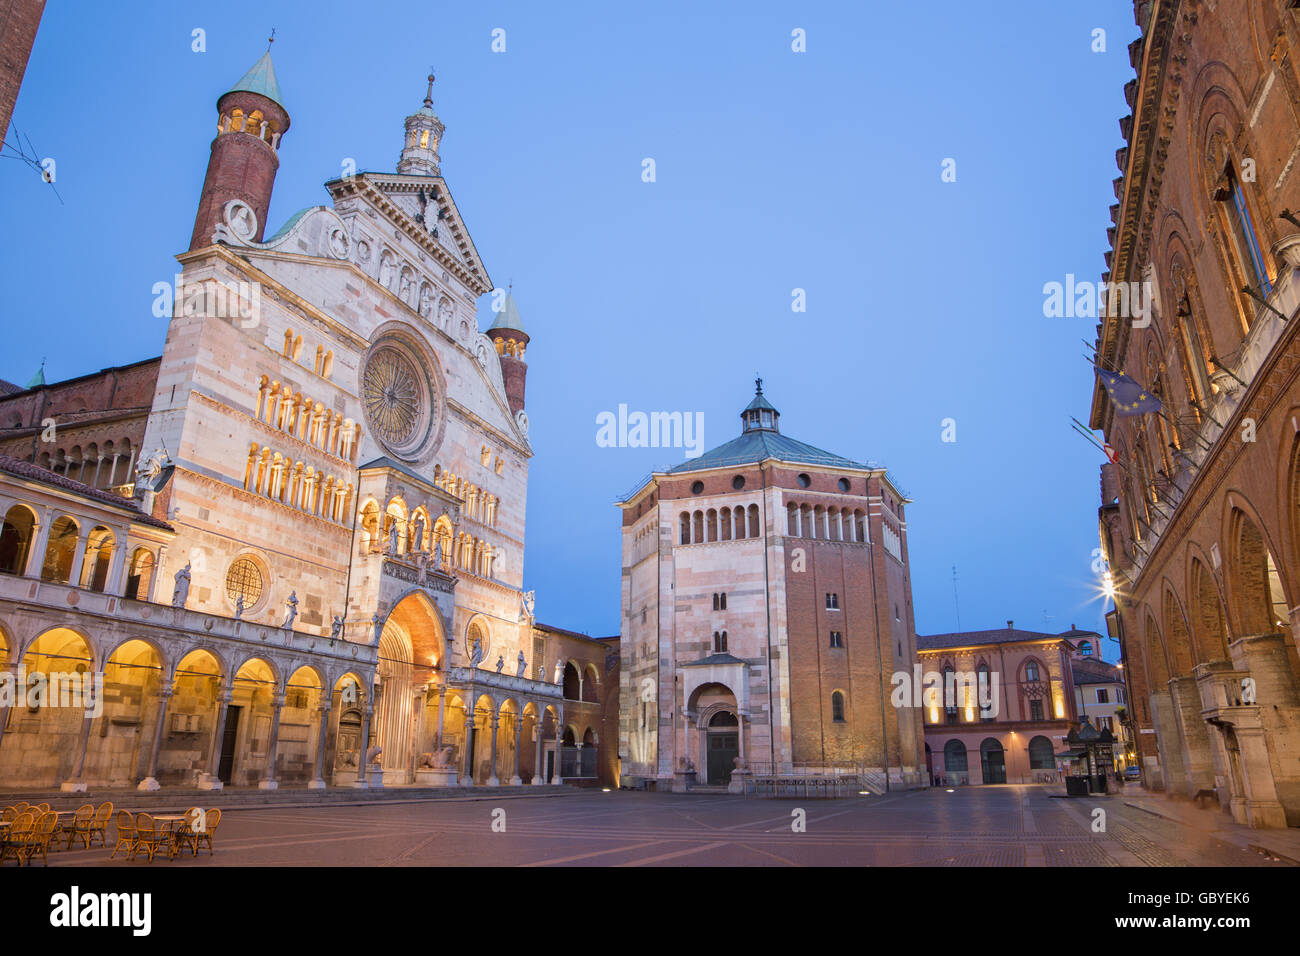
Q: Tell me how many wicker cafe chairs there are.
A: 12